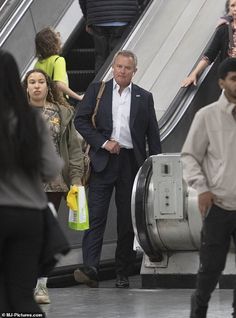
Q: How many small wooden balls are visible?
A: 0